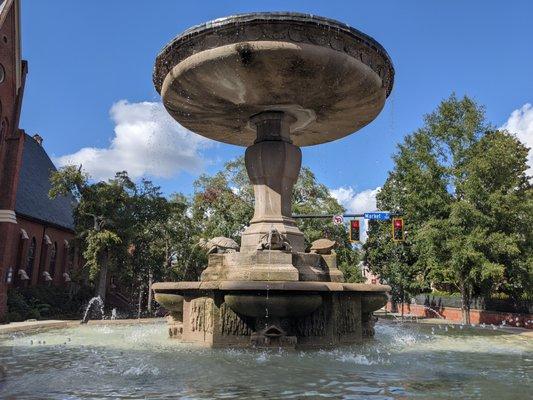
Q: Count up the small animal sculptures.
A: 3